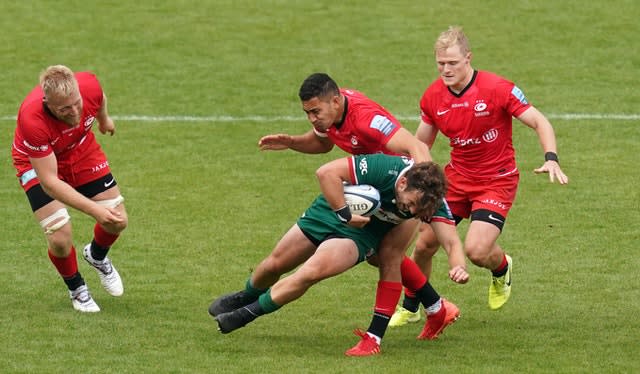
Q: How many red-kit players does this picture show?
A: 3